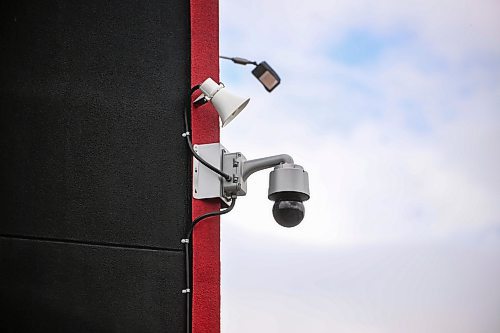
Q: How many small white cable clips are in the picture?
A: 3